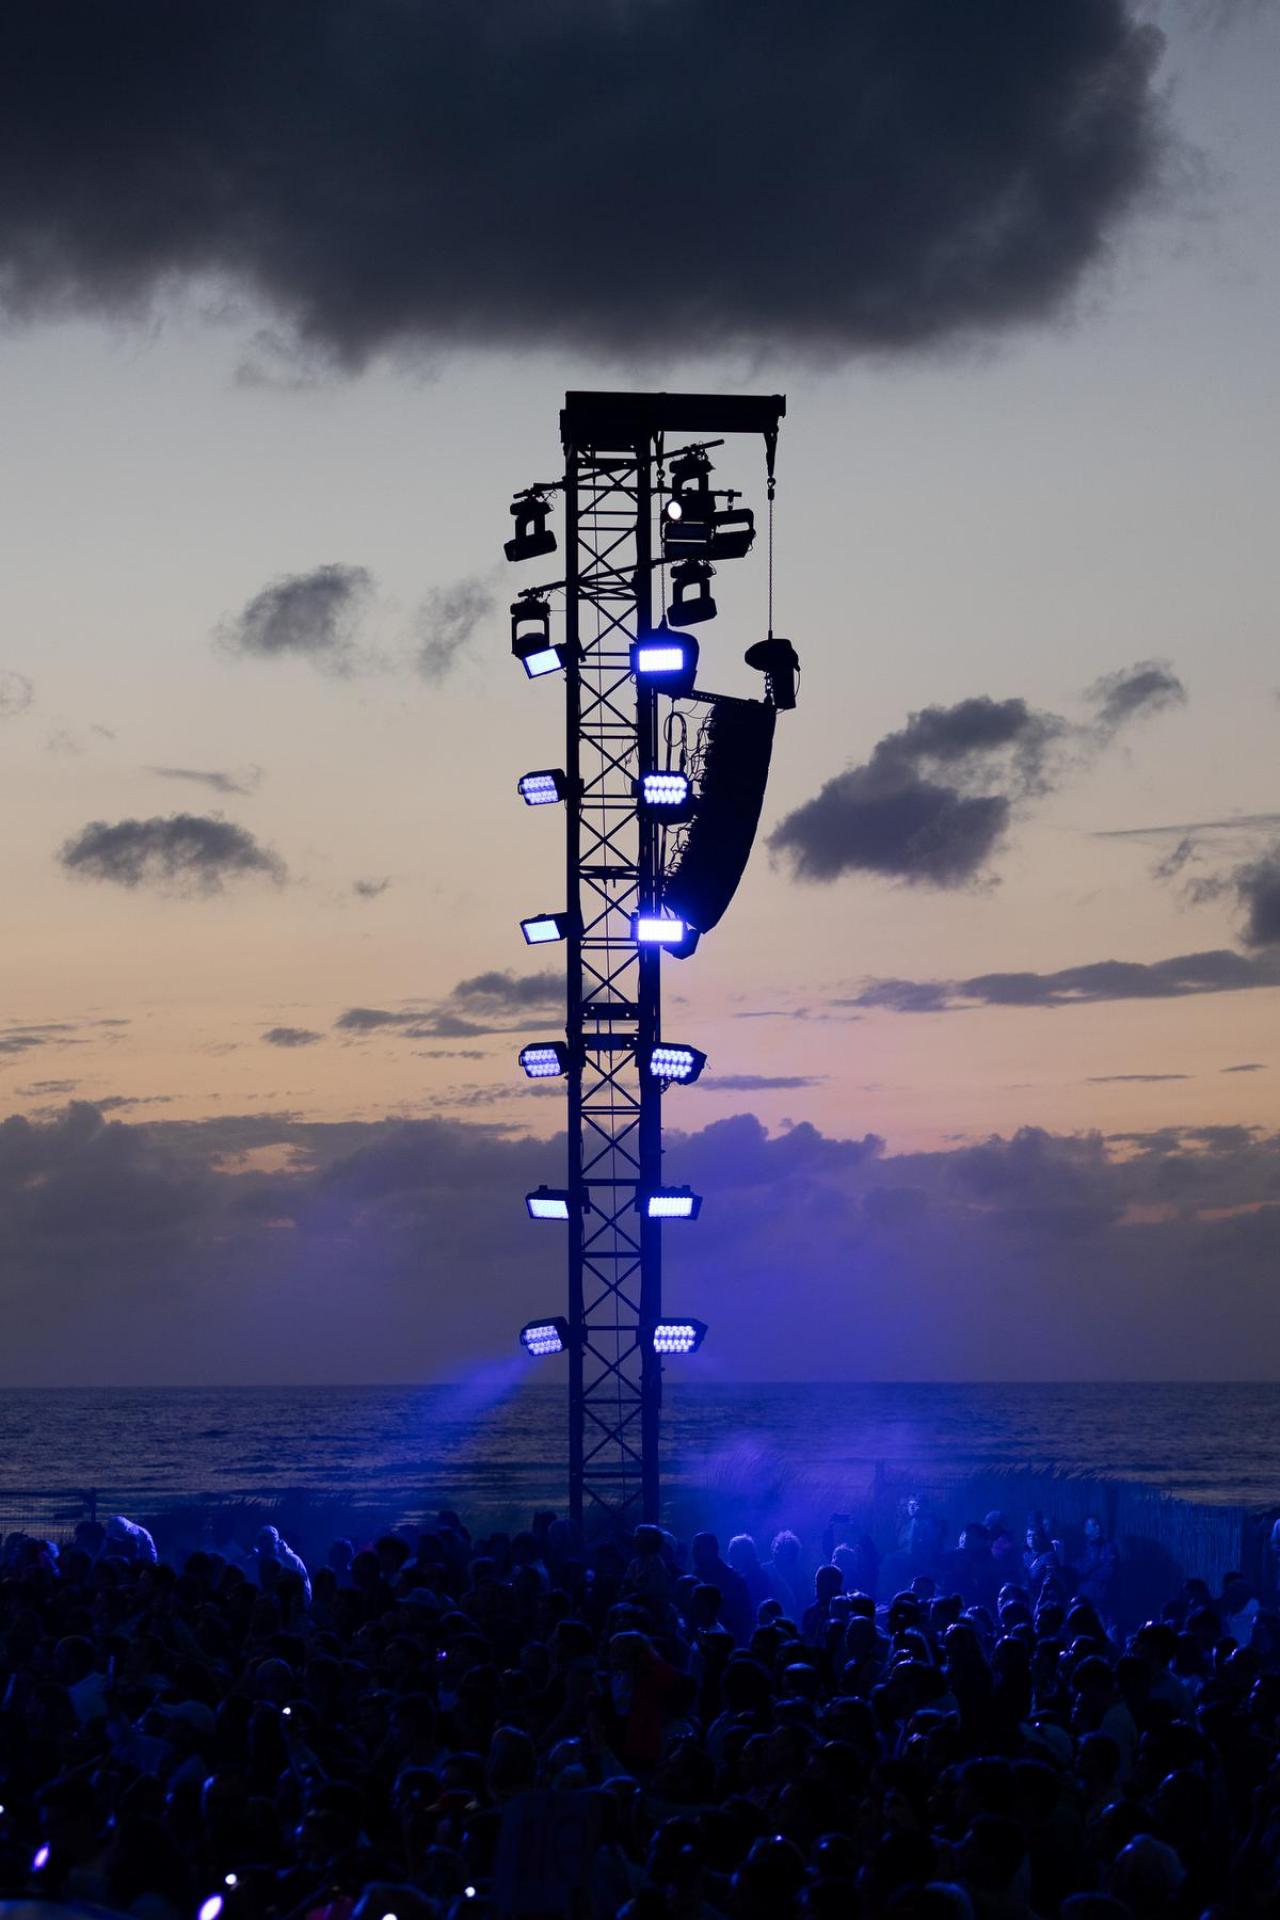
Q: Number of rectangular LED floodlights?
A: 12